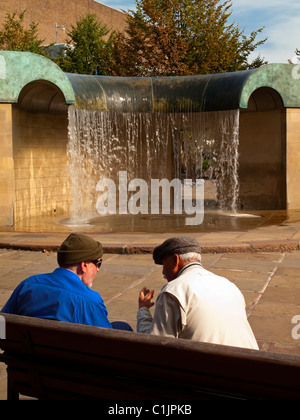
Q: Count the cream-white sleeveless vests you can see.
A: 1